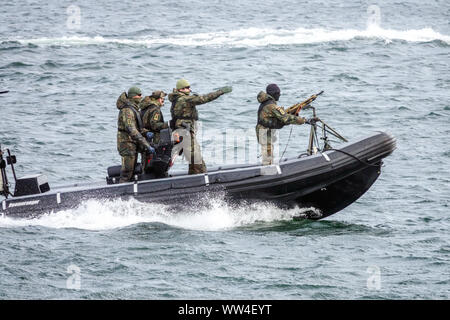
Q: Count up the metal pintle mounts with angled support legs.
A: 1